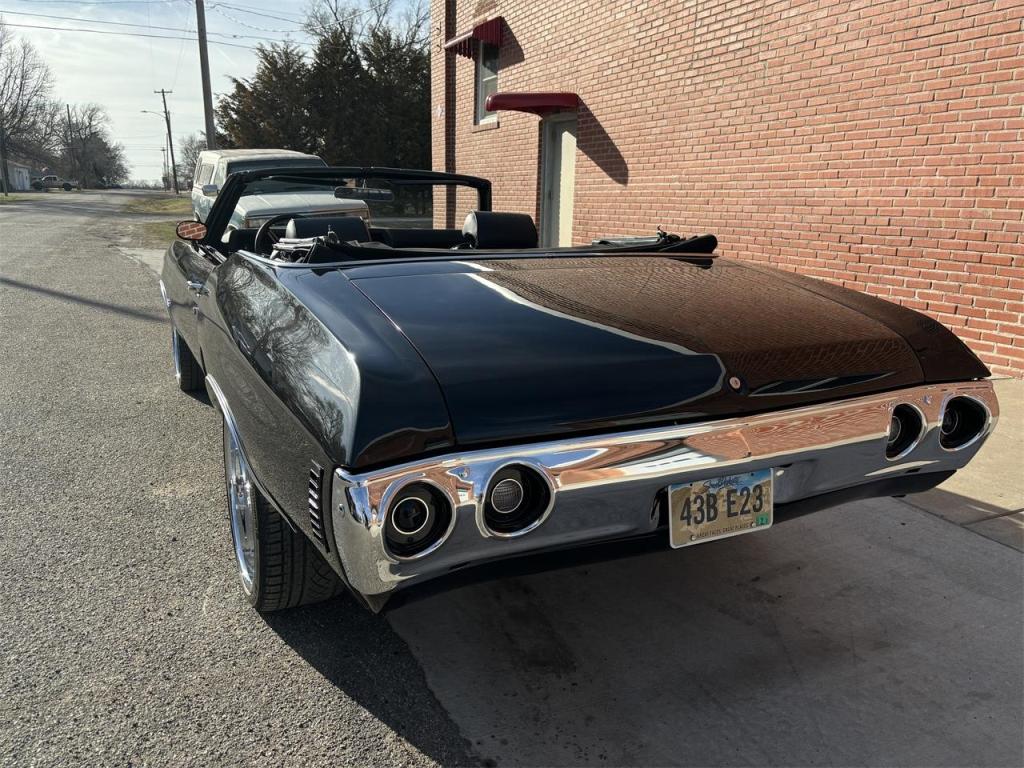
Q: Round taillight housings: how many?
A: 4